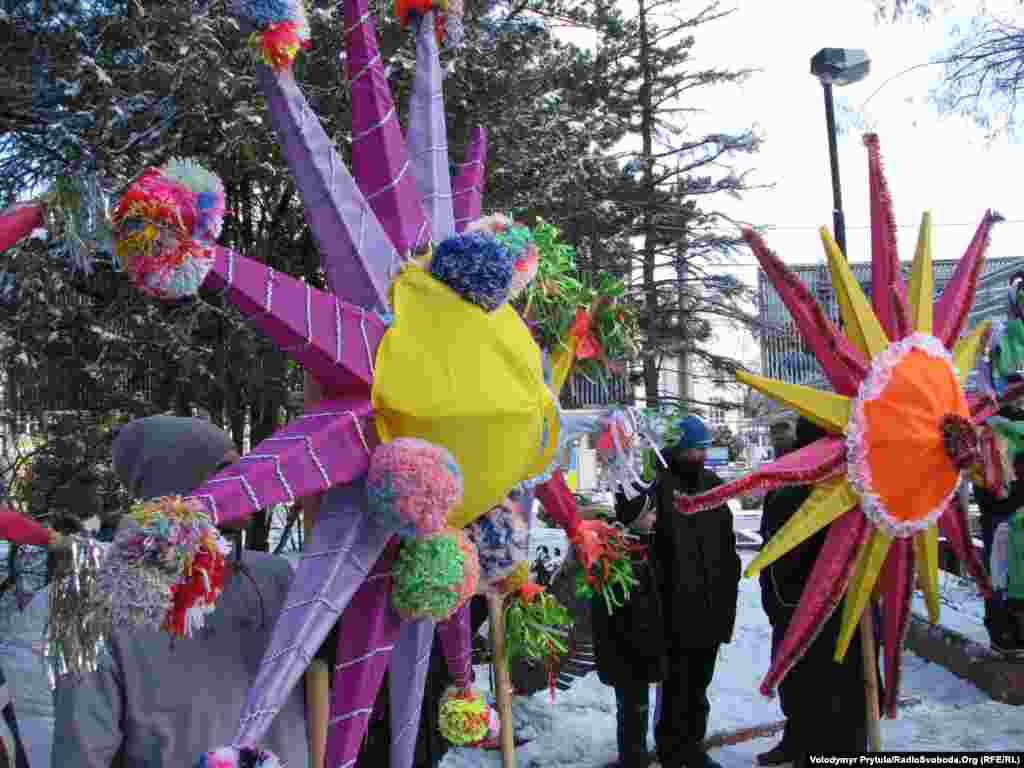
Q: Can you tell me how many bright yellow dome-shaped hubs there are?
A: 1